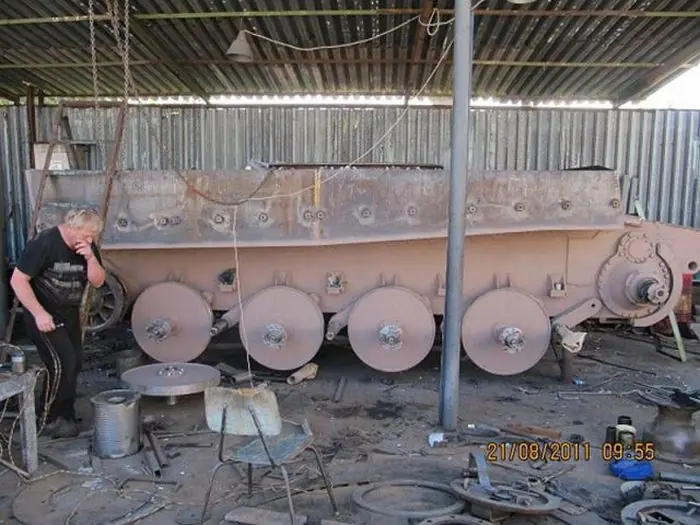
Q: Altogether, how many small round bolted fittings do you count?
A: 13